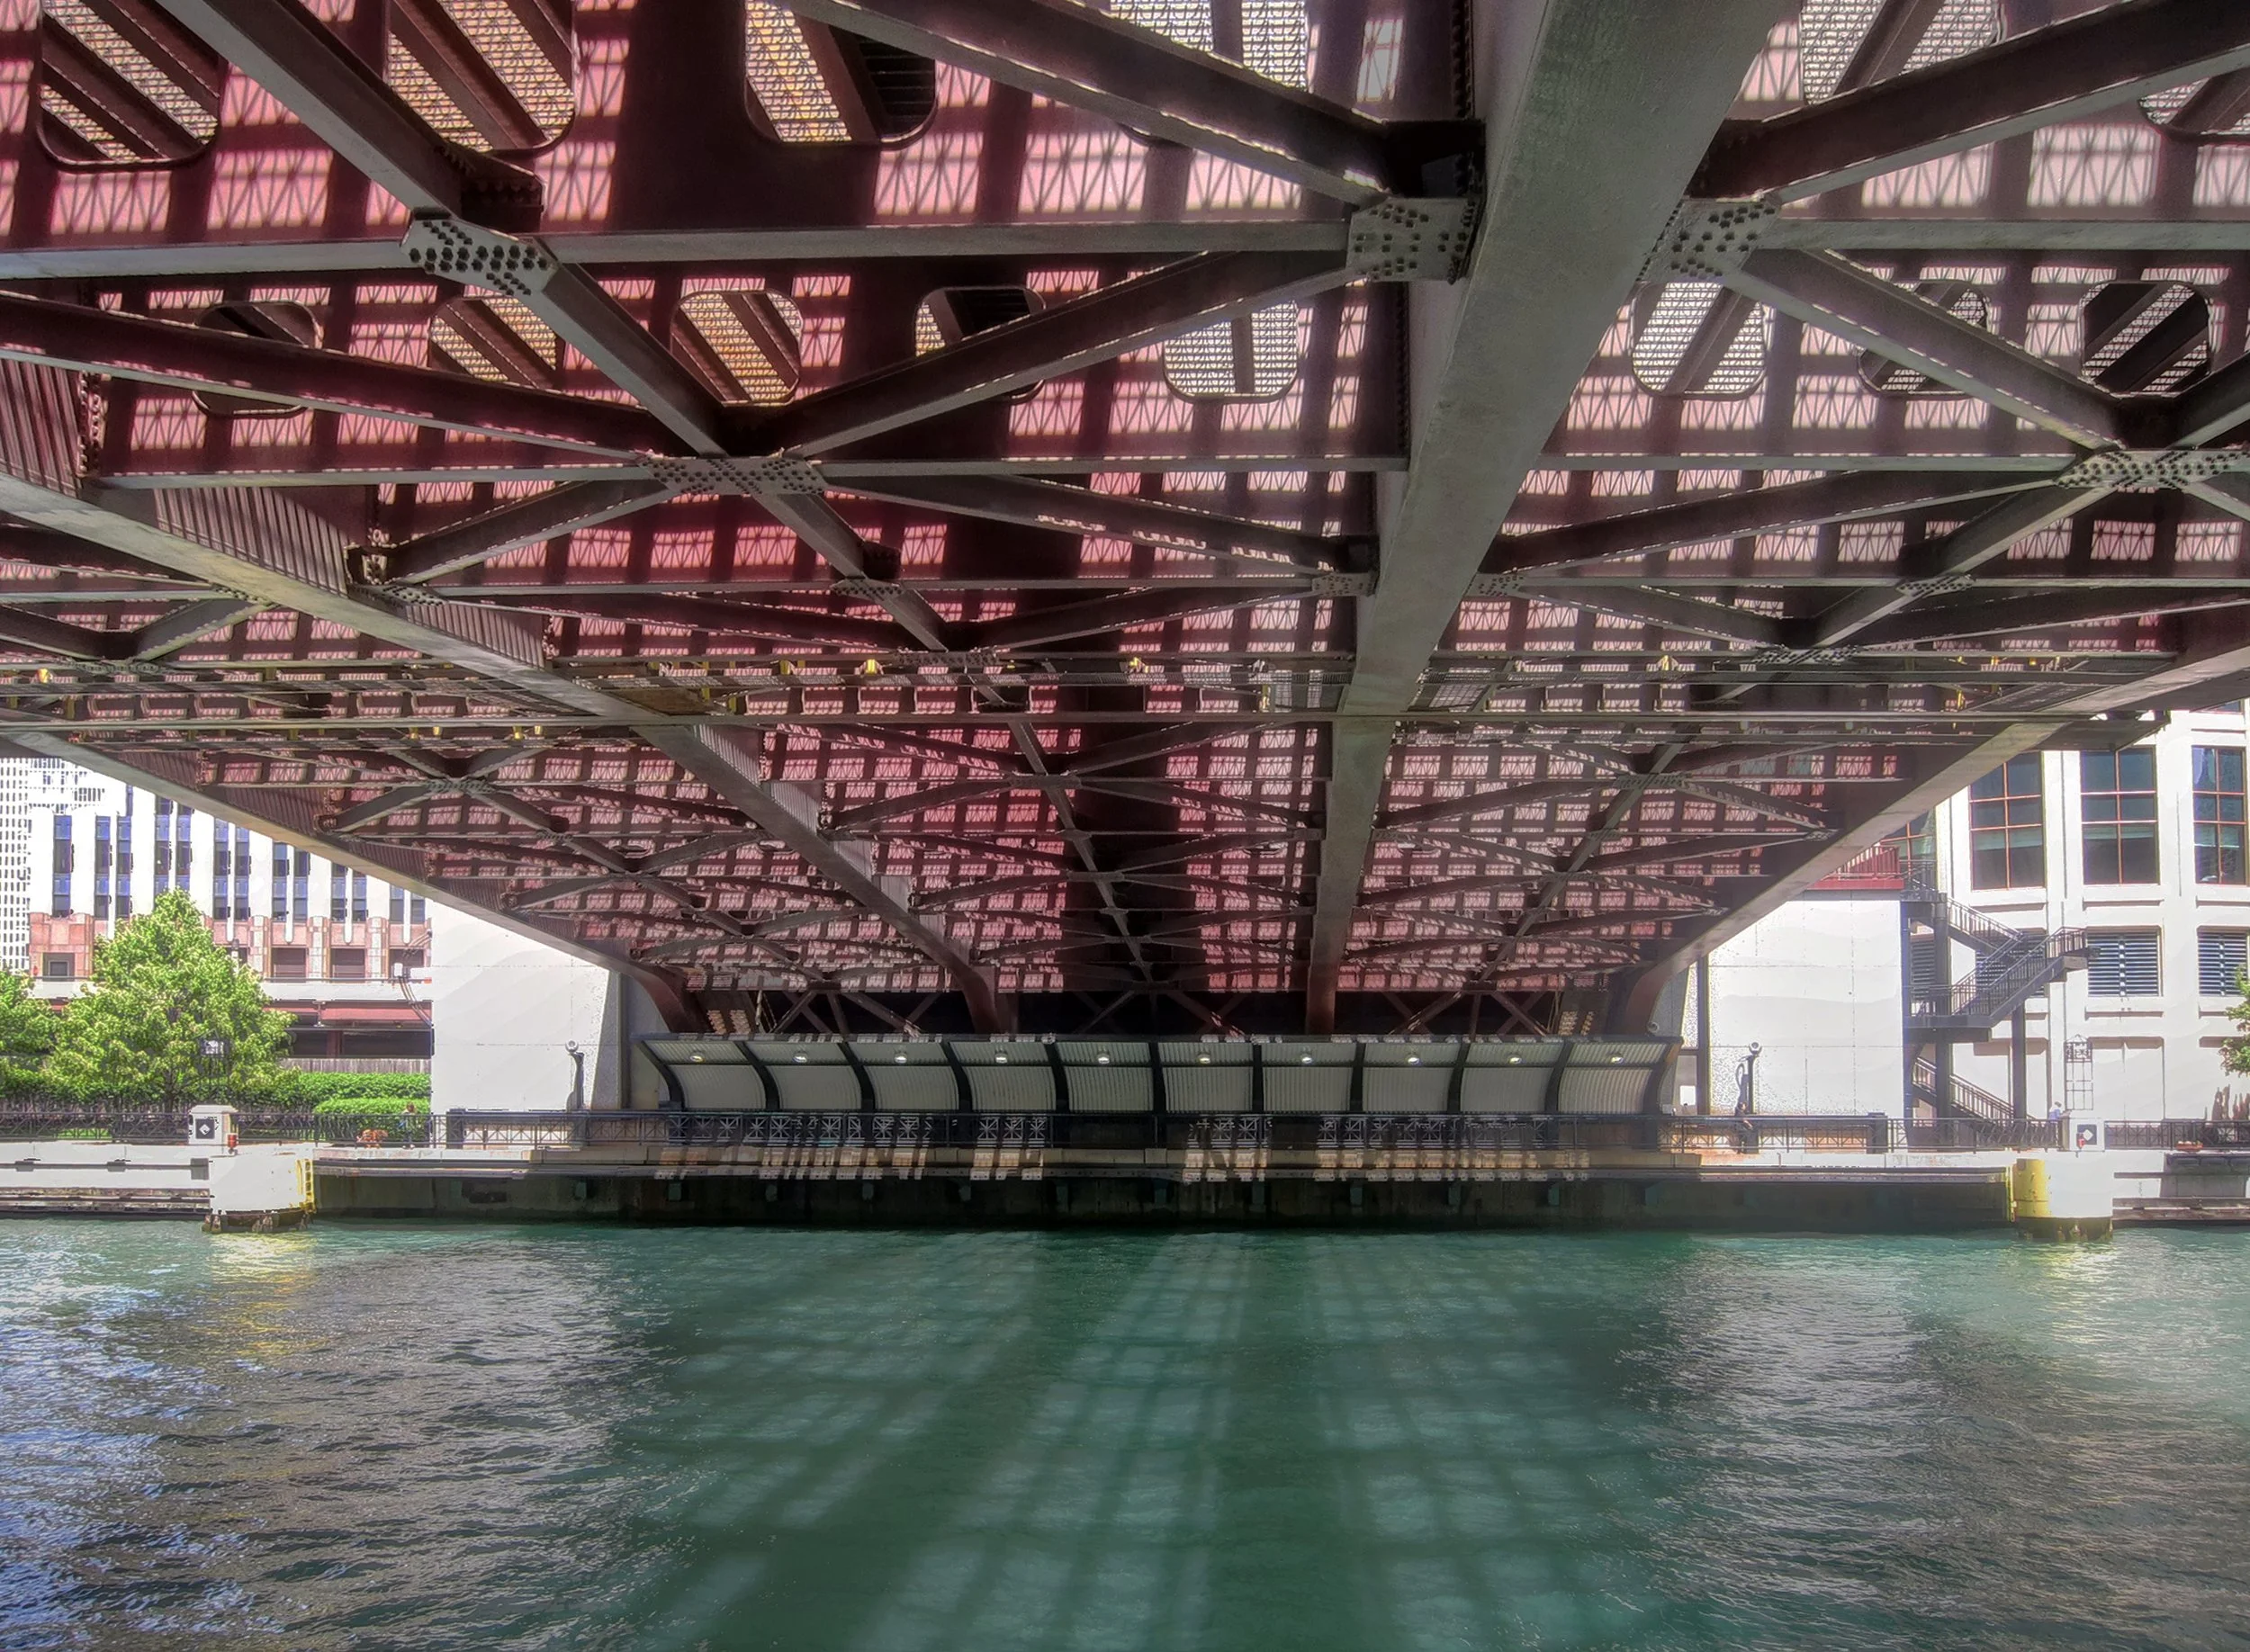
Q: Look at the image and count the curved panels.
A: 10